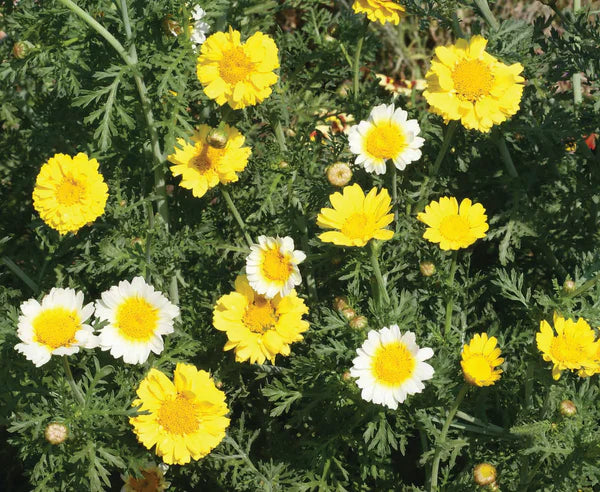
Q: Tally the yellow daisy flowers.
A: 11